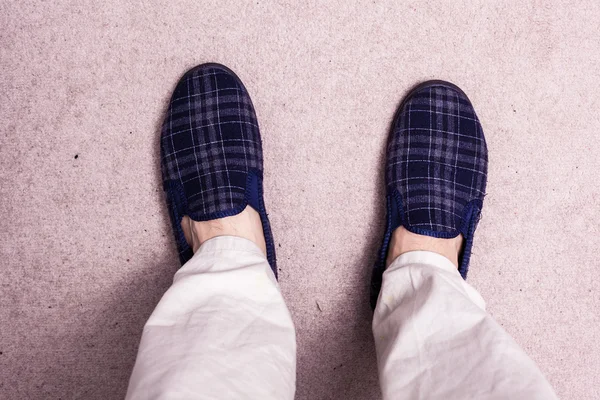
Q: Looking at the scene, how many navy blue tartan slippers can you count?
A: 2